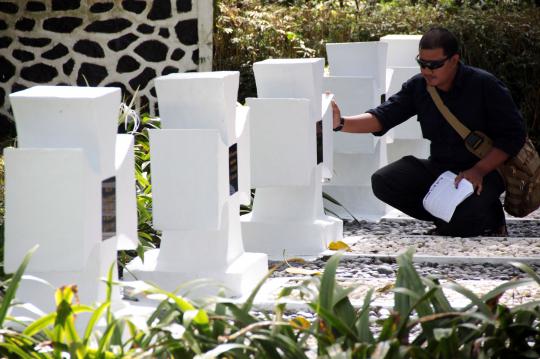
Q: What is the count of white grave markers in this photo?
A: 5